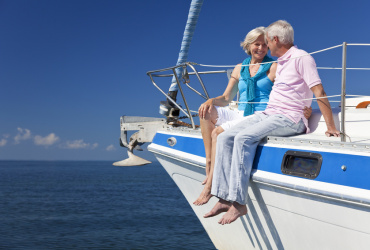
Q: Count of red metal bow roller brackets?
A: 0